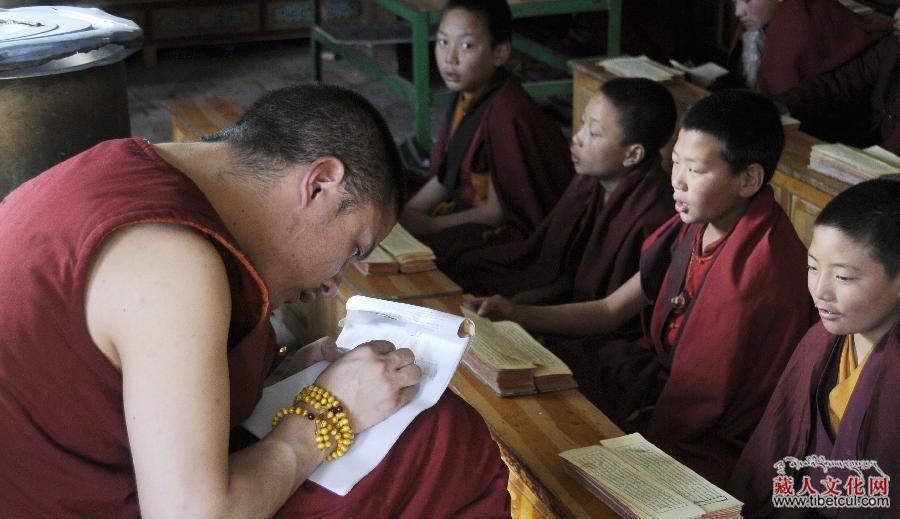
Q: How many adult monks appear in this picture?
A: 1